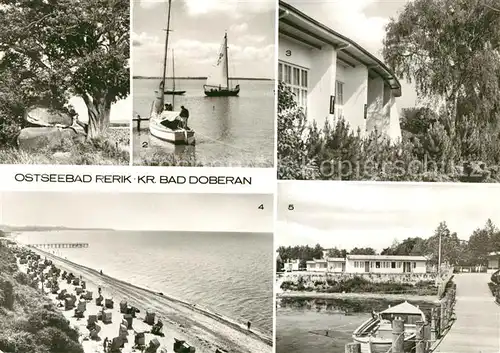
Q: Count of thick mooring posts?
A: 3